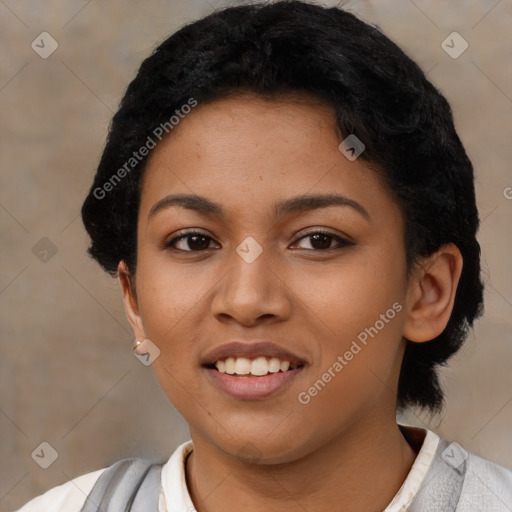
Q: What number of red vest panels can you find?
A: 0